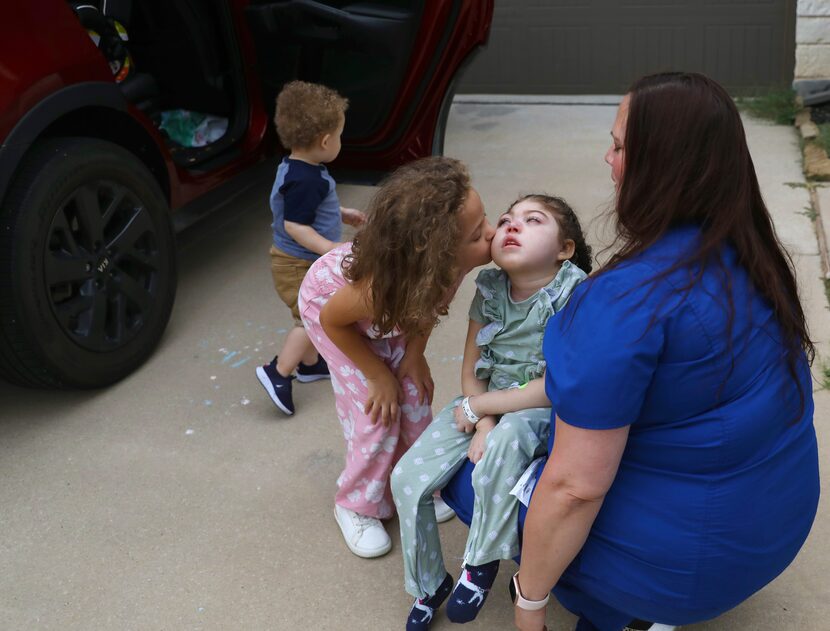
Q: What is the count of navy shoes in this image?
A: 2